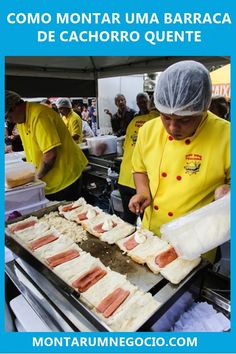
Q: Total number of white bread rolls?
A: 10